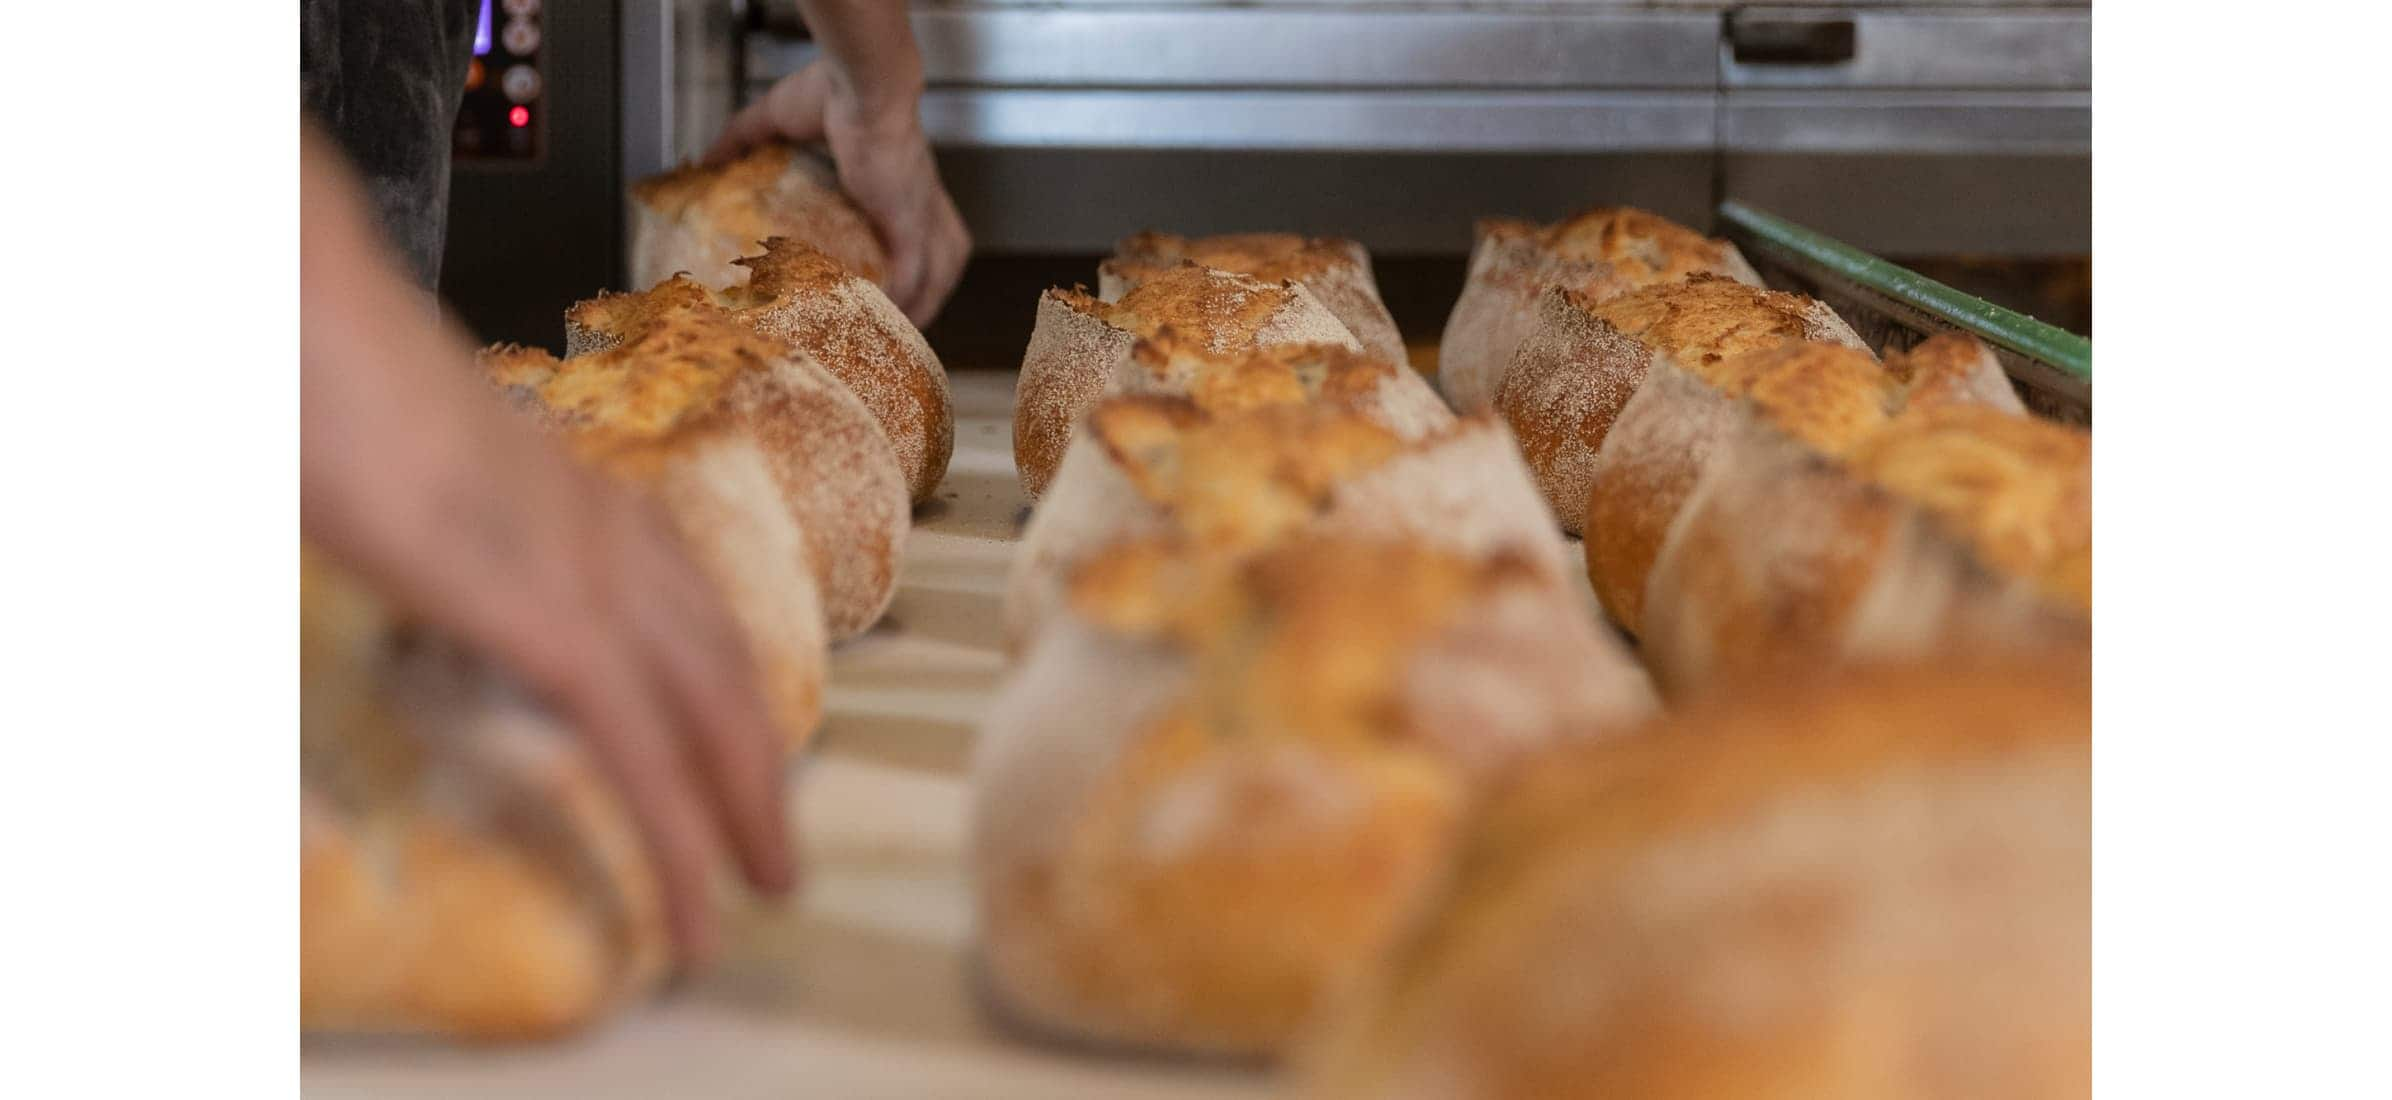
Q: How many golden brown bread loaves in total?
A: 15